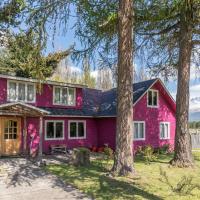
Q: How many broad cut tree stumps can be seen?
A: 1